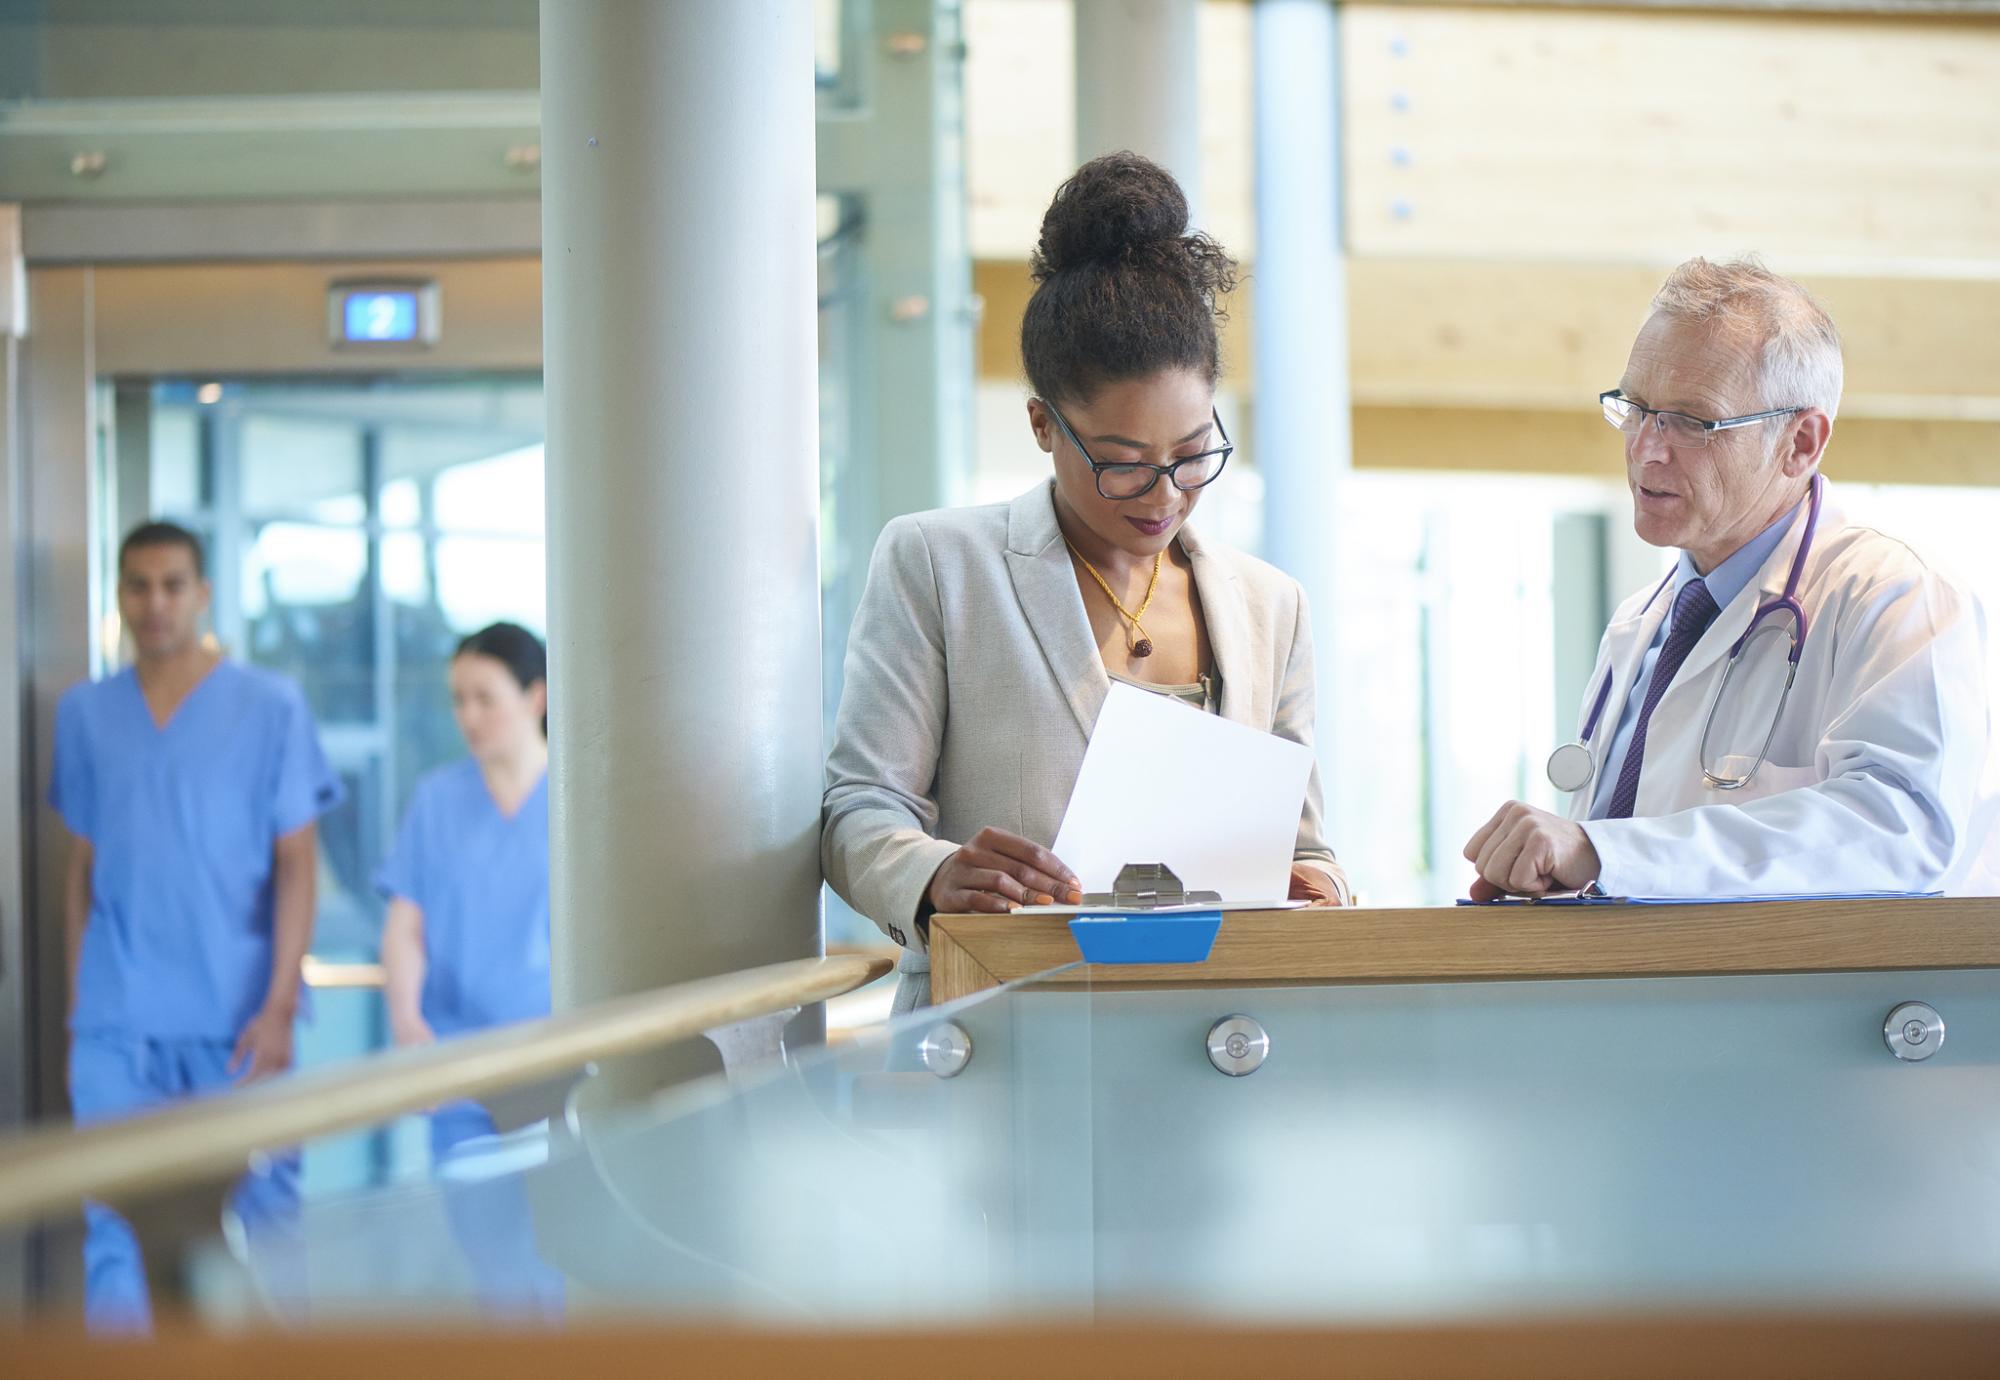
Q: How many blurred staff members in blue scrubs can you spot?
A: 2